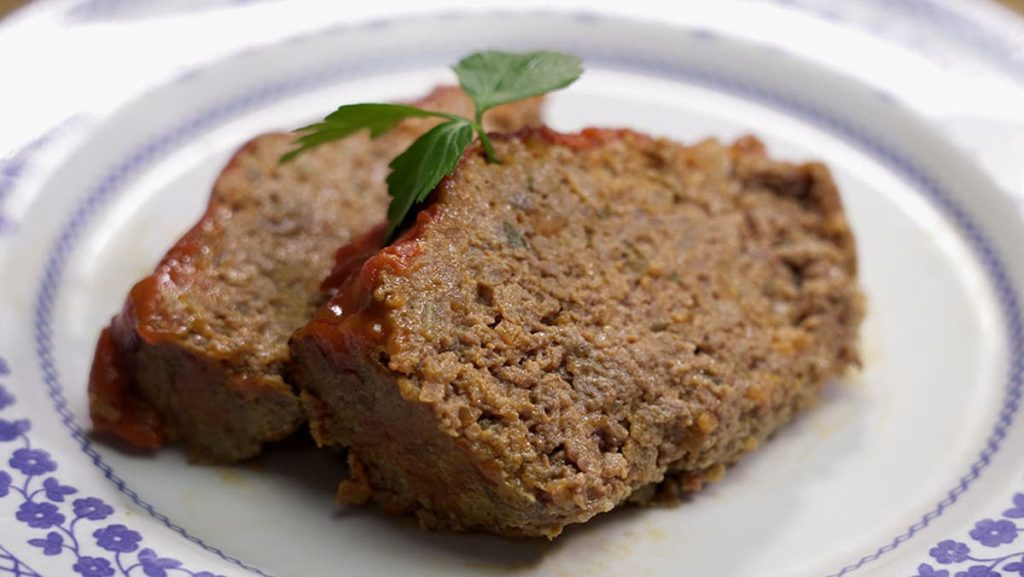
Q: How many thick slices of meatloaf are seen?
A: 2